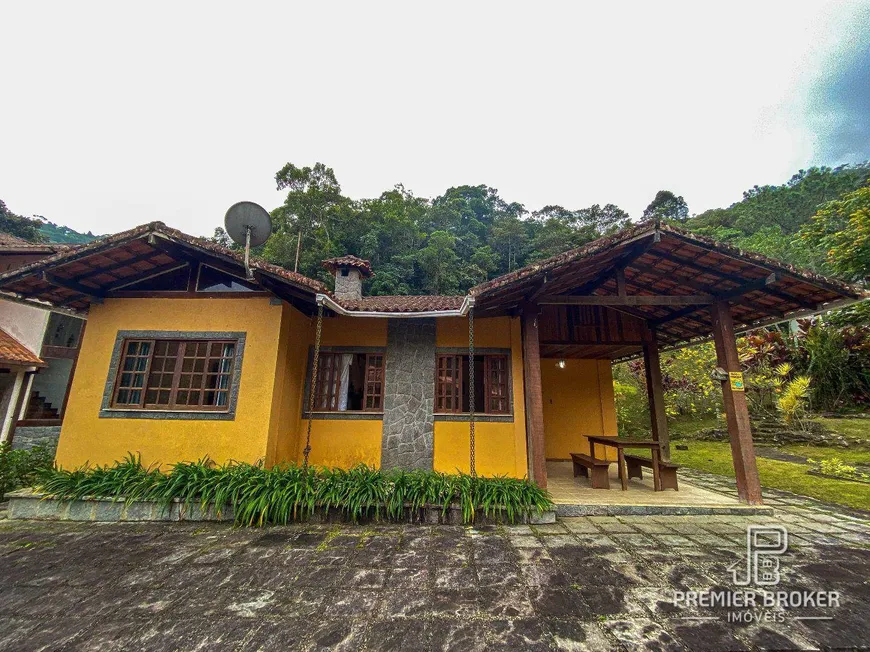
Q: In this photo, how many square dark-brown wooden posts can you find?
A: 3